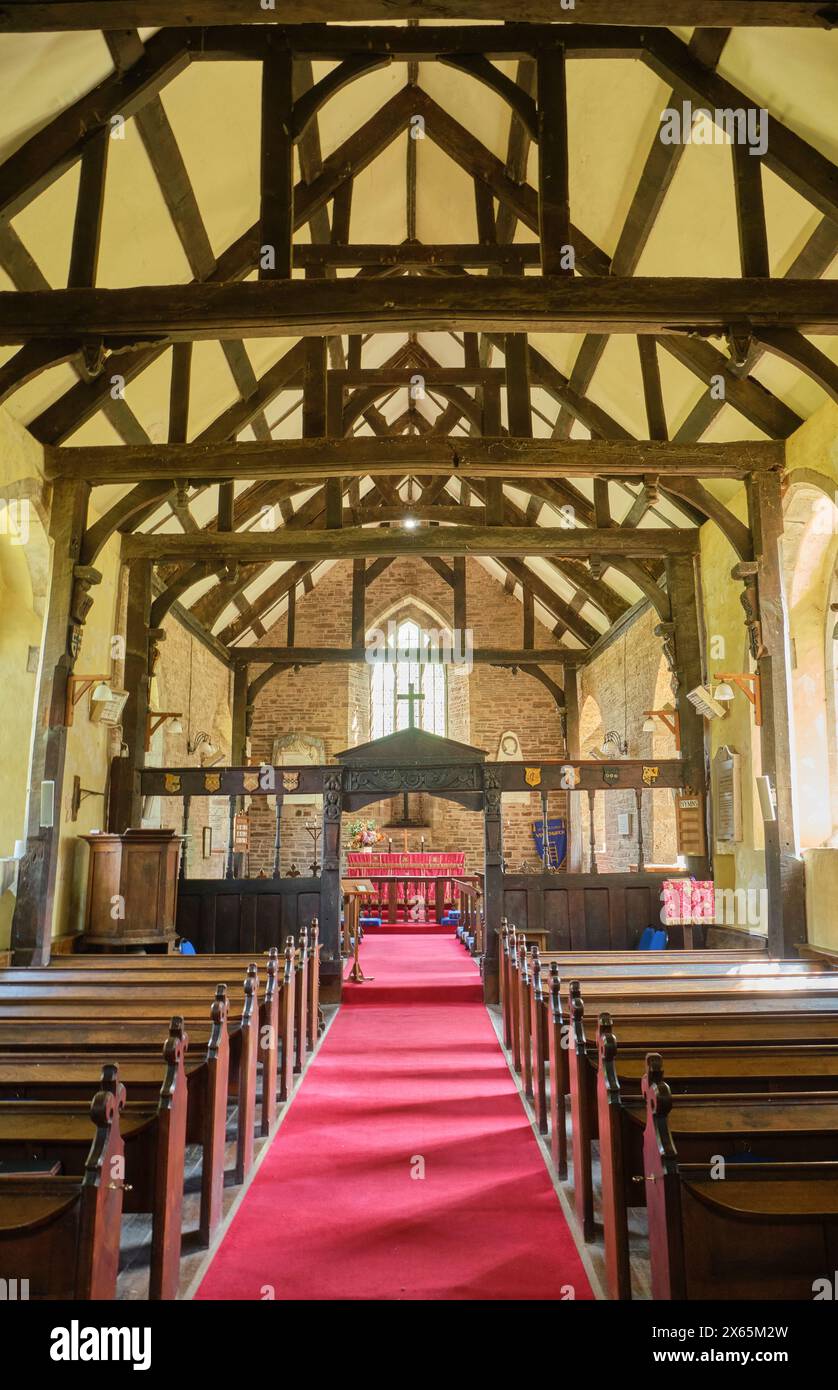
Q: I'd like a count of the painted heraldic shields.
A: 8